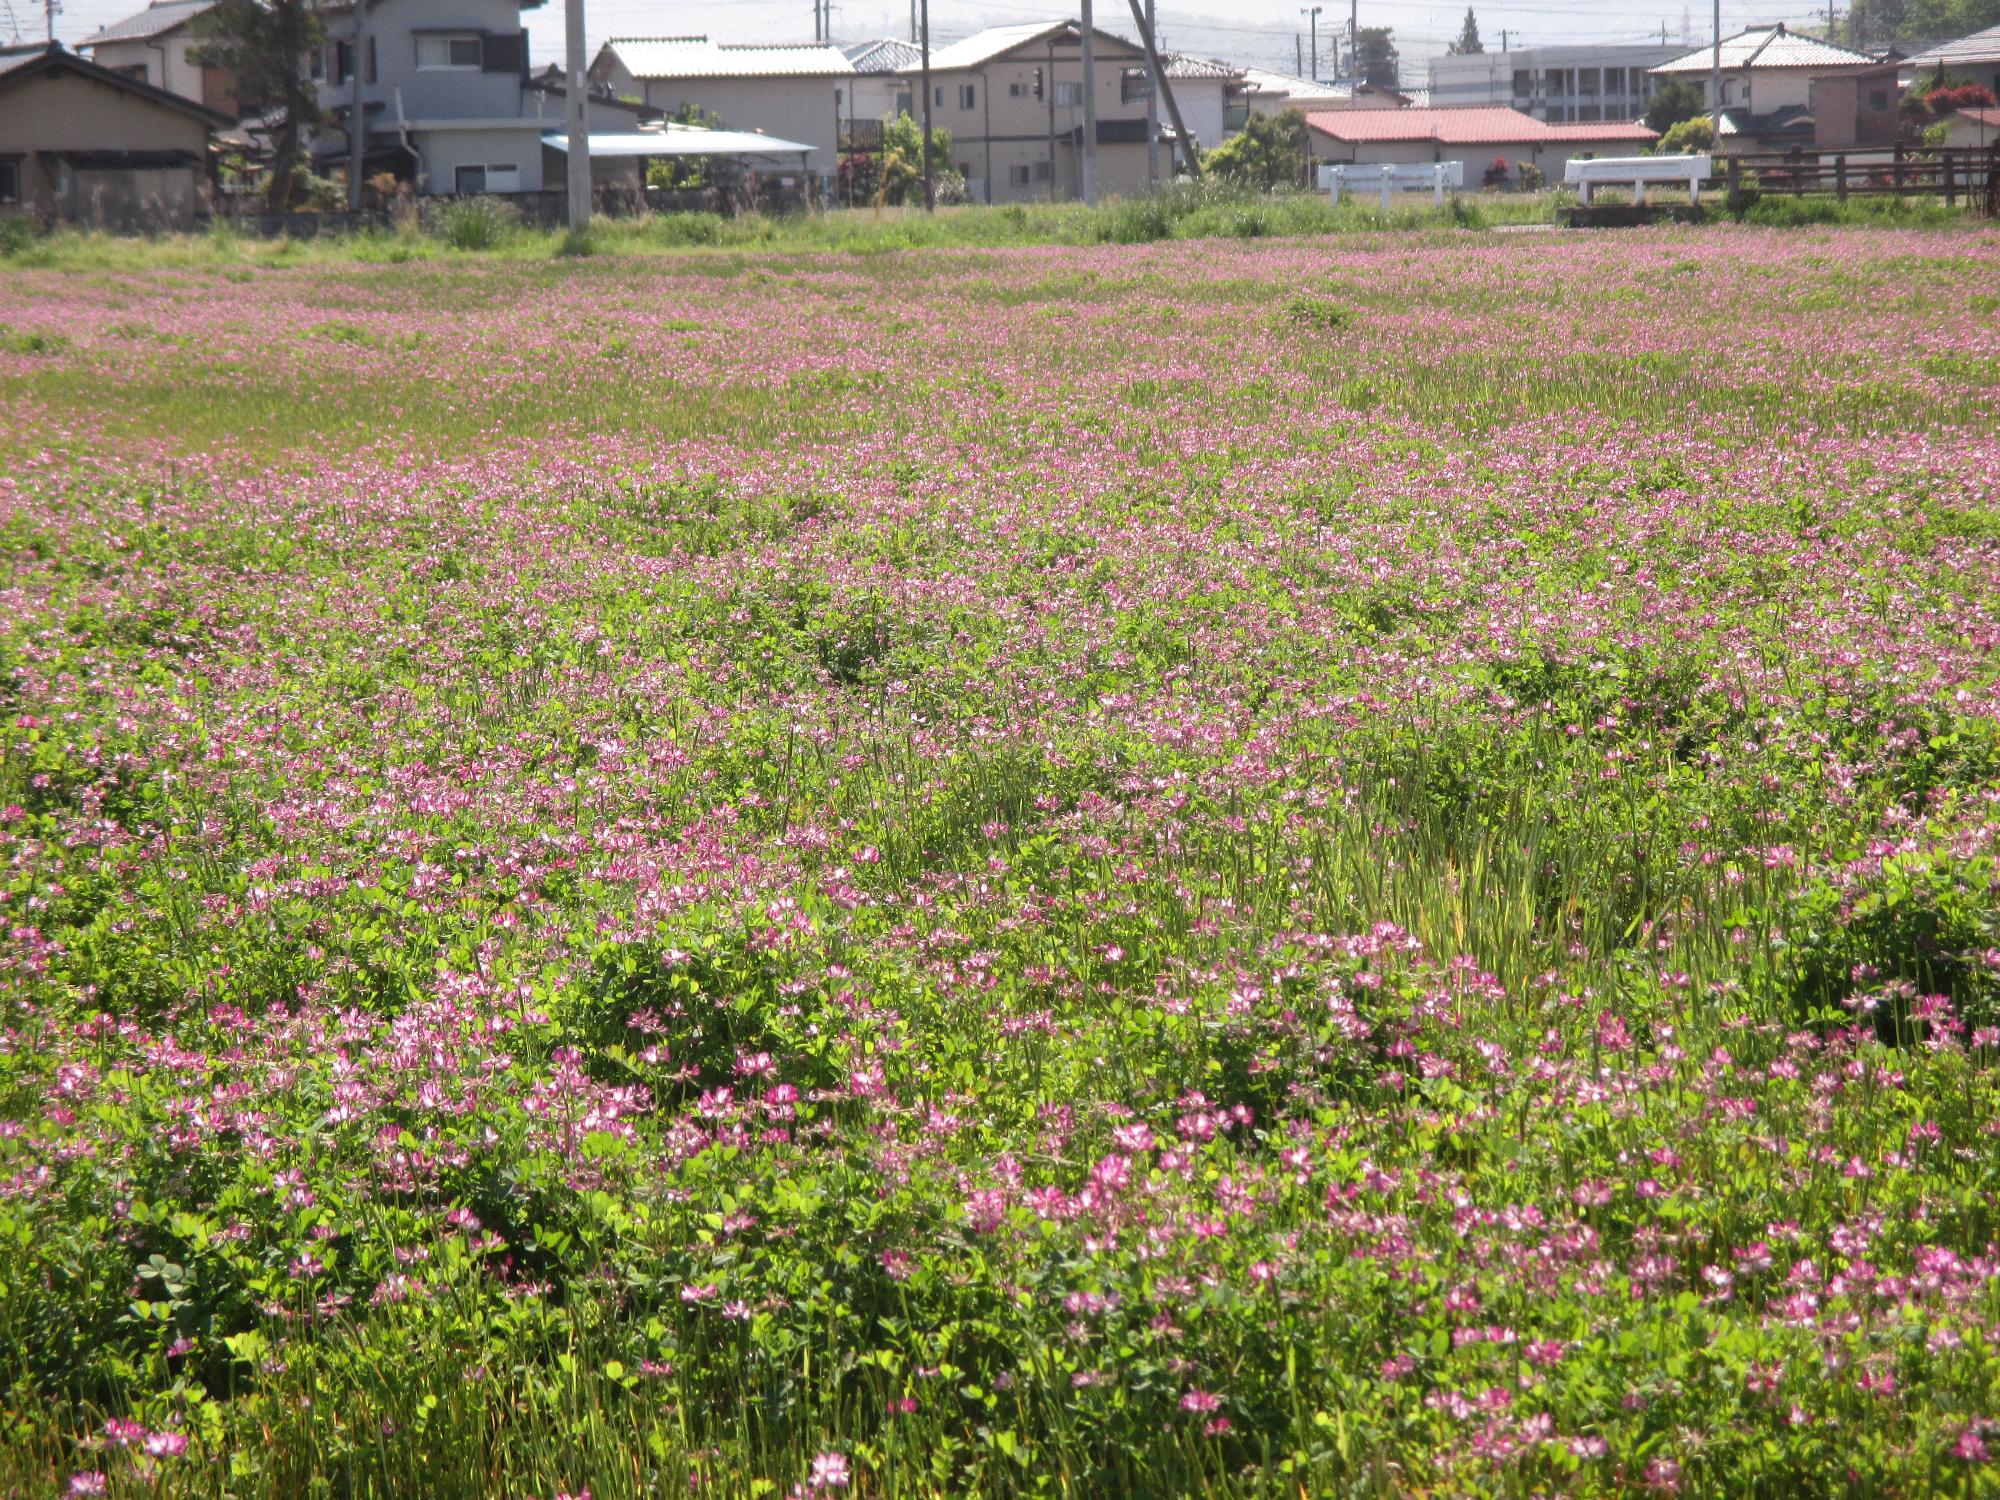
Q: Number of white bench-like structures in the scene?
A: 2